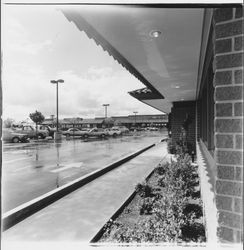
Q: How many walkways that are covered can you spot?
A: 1